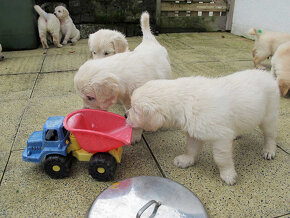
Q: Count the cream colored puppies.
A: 7